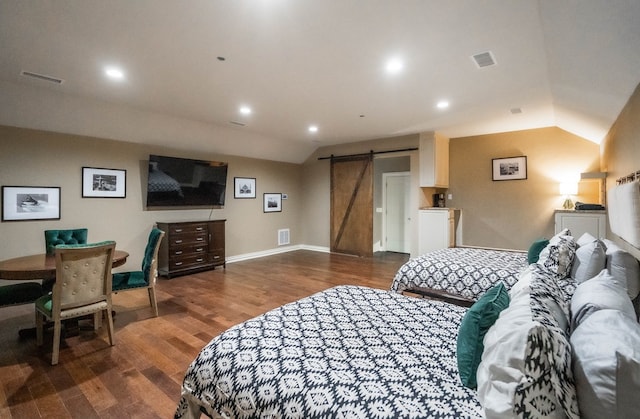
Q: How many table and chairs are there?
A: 5